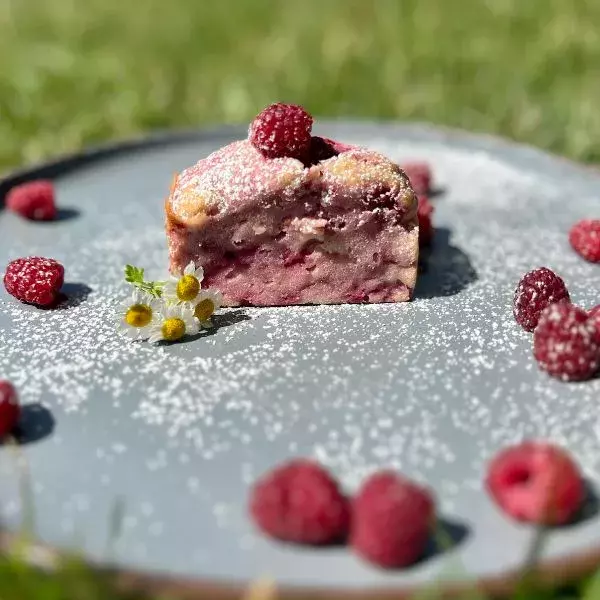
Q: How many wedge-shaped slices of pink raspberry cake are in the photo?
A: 1